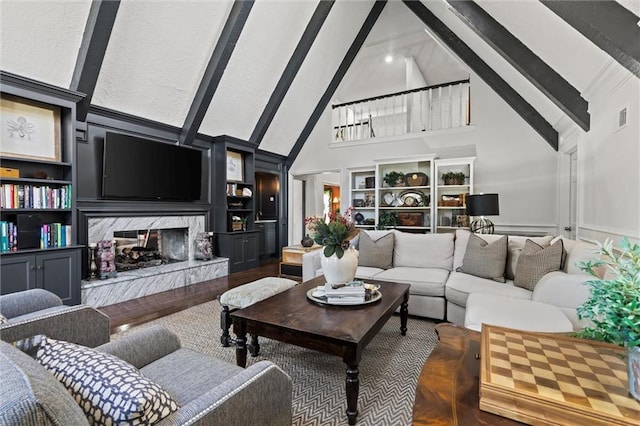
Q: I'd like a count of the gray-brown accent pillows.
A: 3